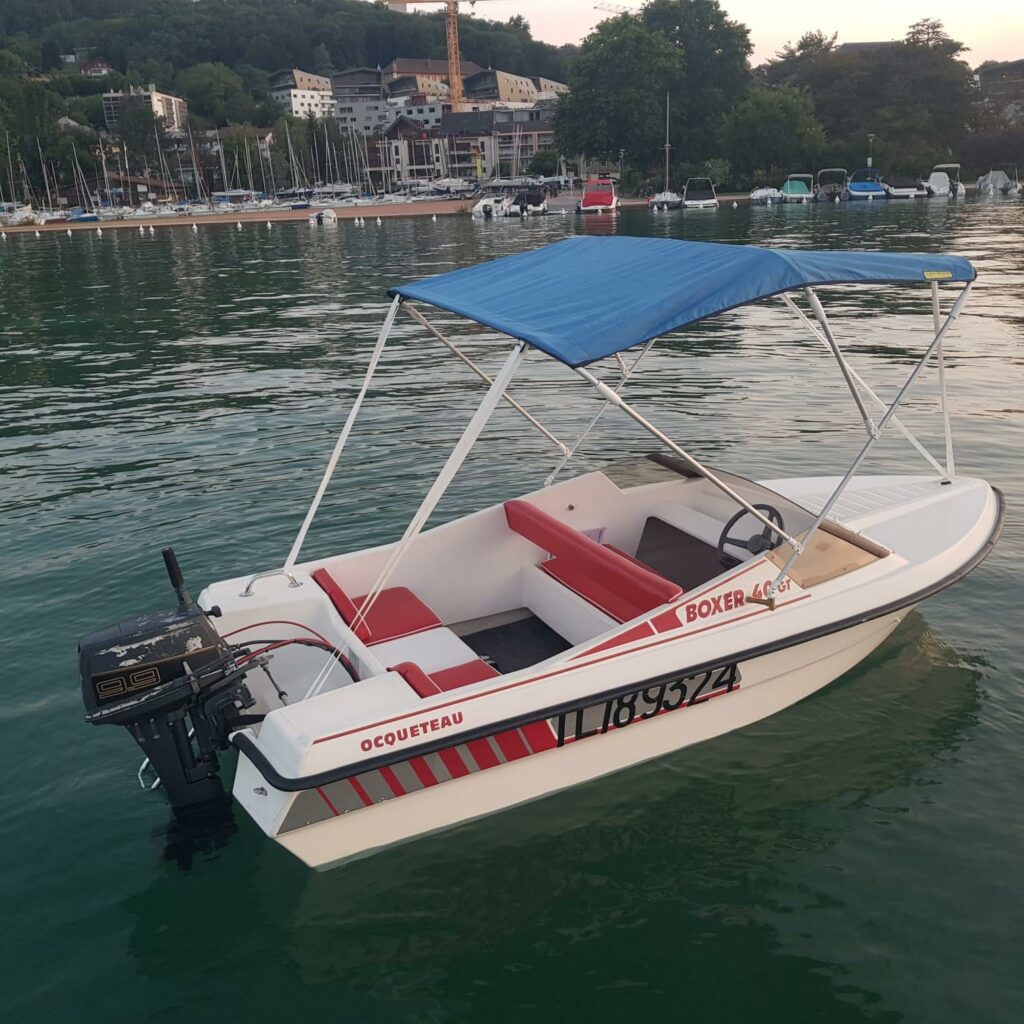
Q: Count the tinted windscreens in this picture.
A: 1